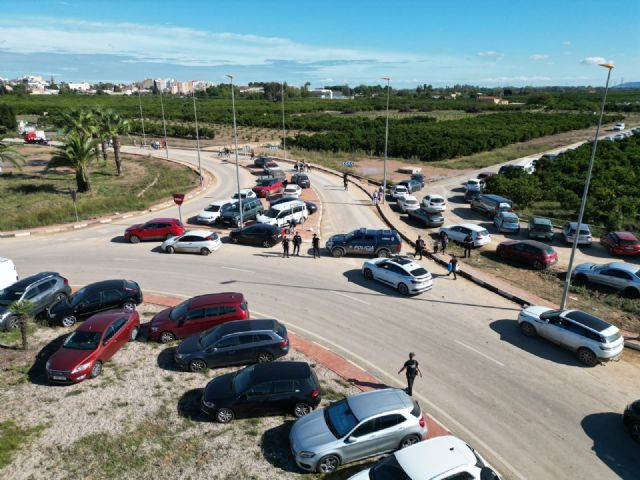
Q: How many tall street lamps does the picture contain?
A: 7